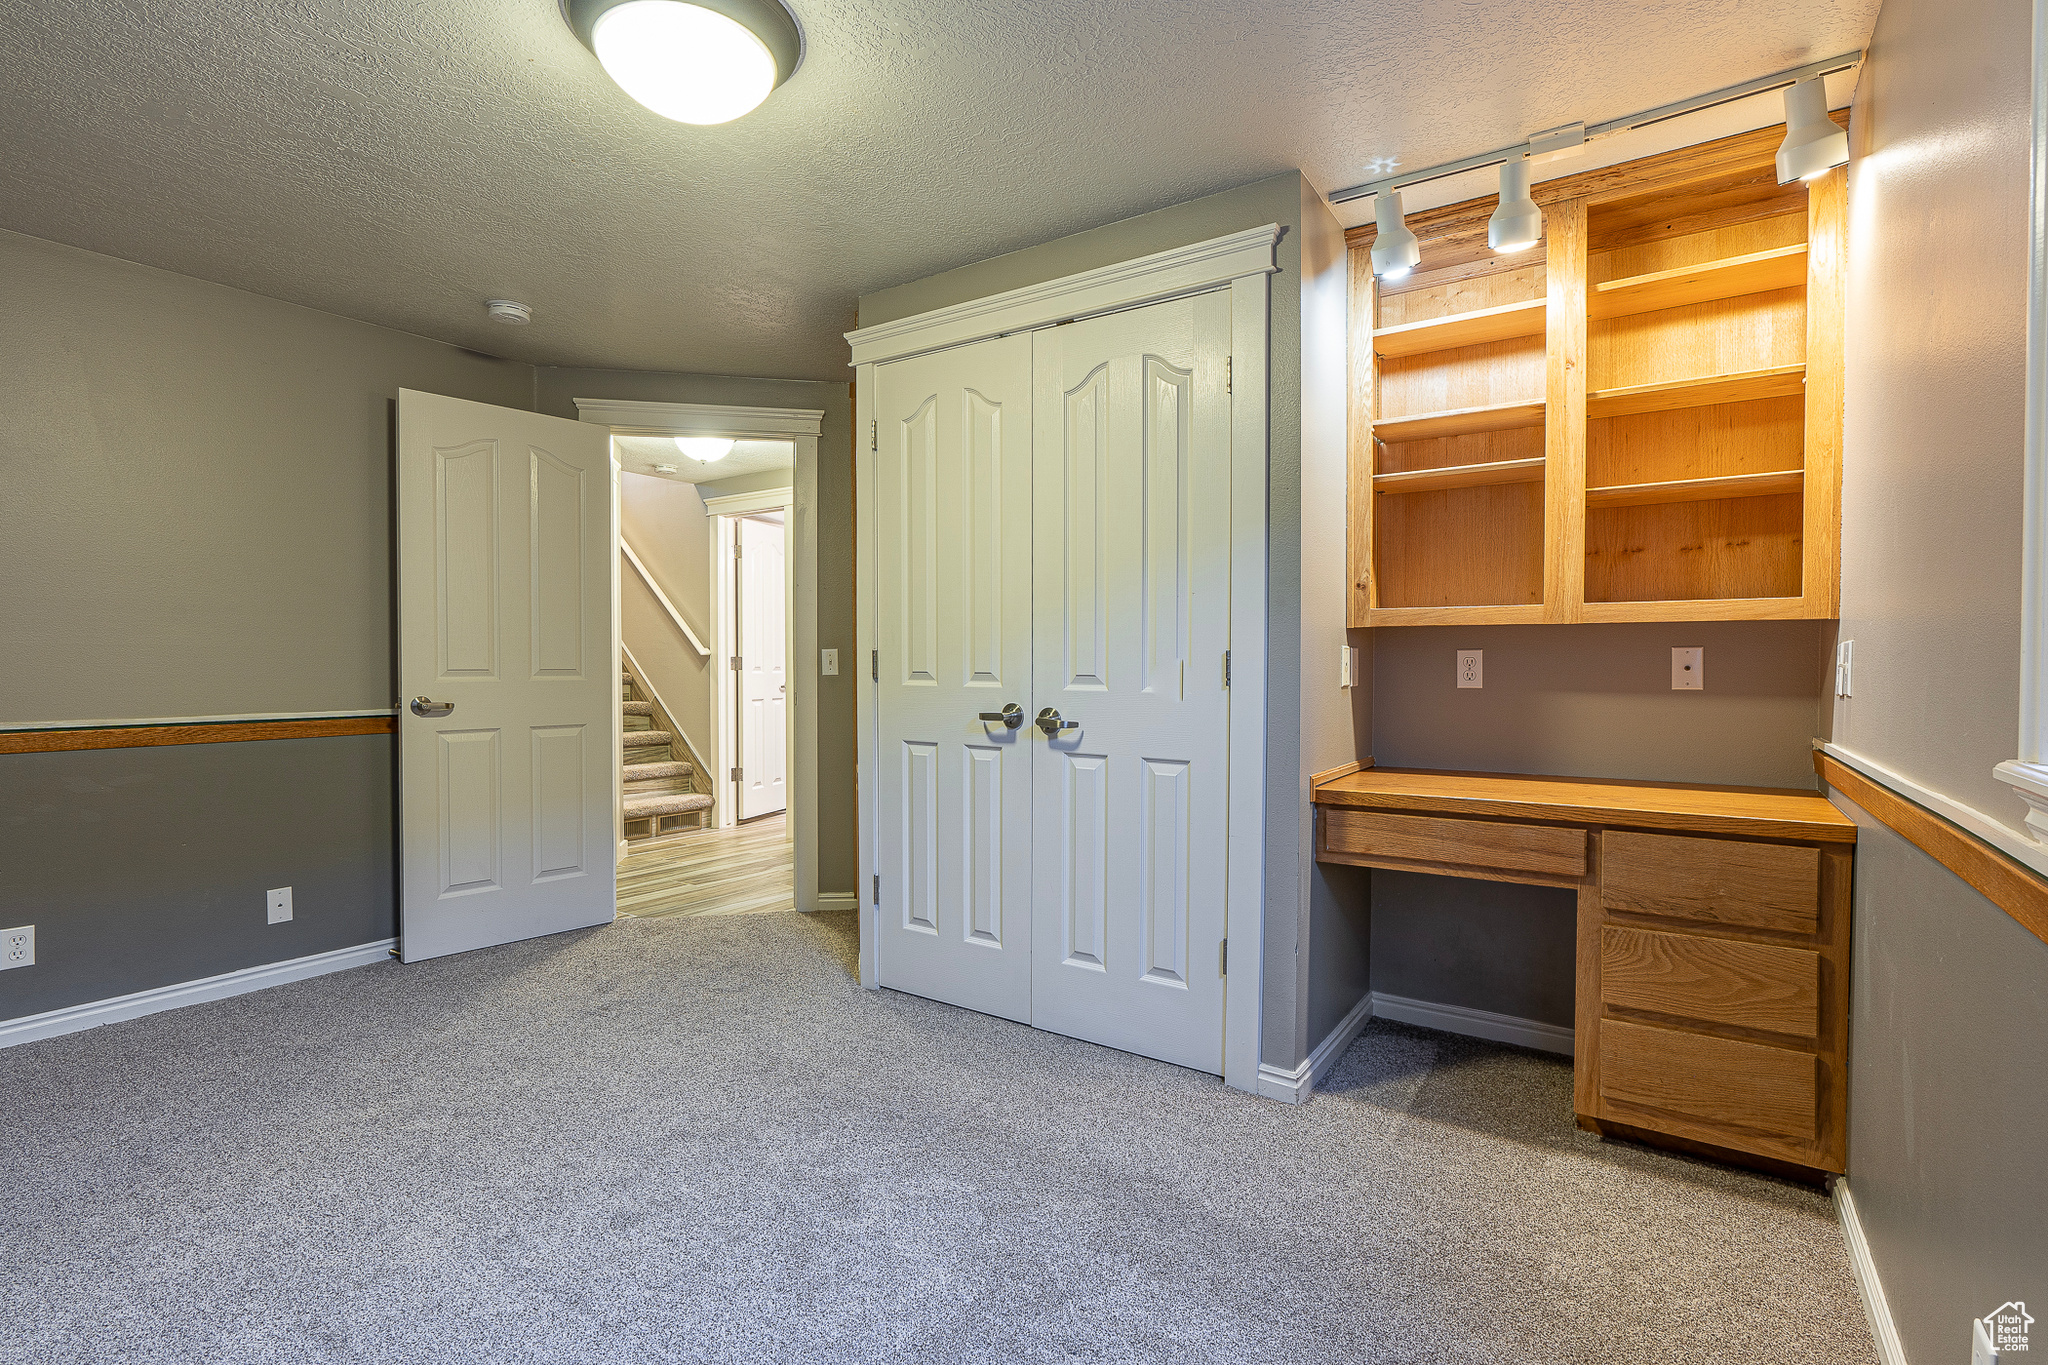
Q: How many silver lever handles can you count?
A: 3